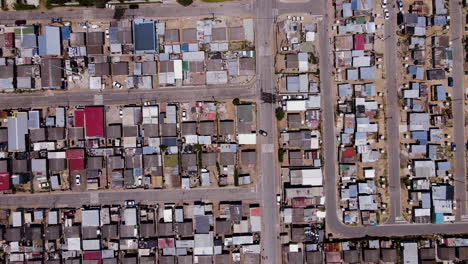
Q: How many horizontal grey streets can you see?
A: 4